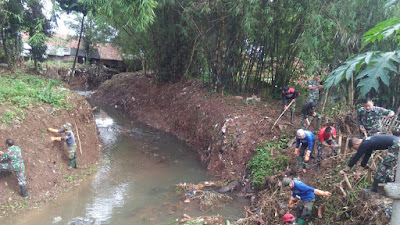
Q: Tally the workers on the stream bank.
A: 11